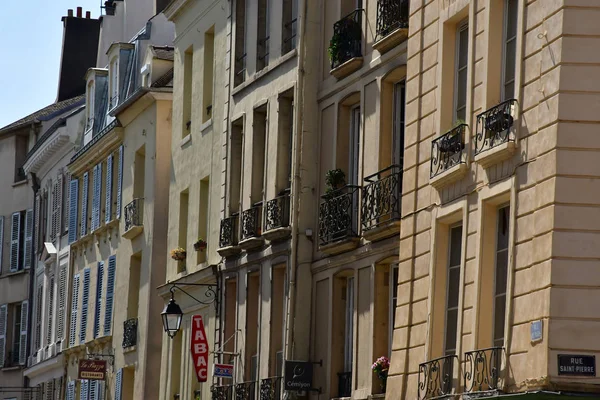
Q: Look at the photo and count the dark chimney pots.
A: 3